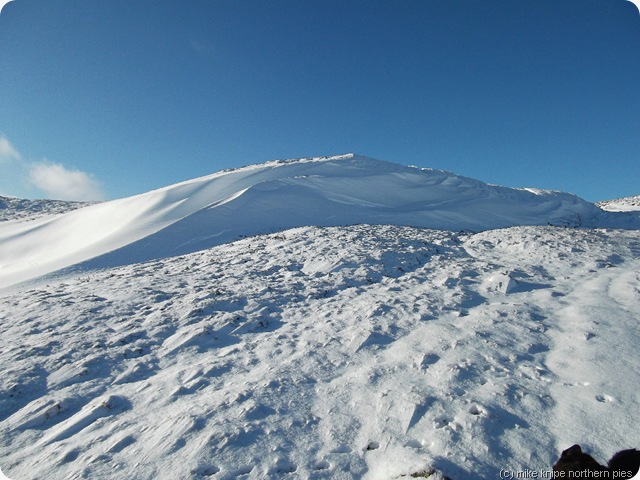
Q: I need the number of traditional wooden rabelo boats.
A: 0